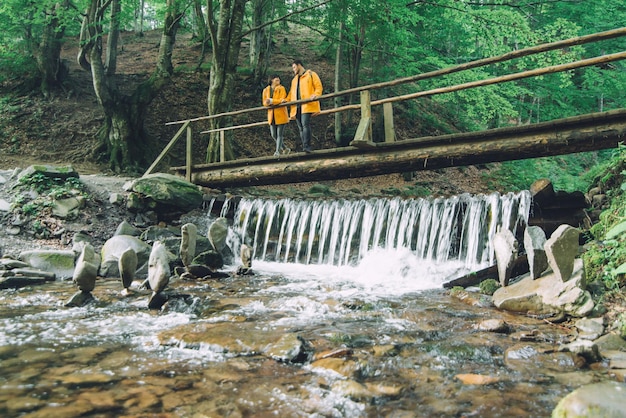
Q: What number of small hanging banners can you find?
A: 0